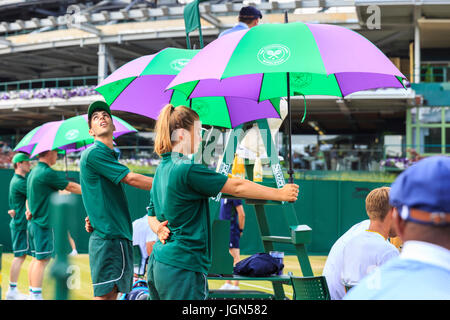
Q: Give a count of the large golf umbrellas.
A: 4